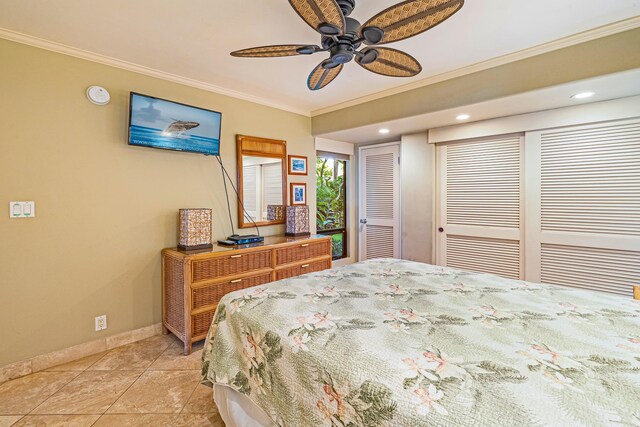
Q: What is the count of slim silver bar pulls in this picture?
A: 4